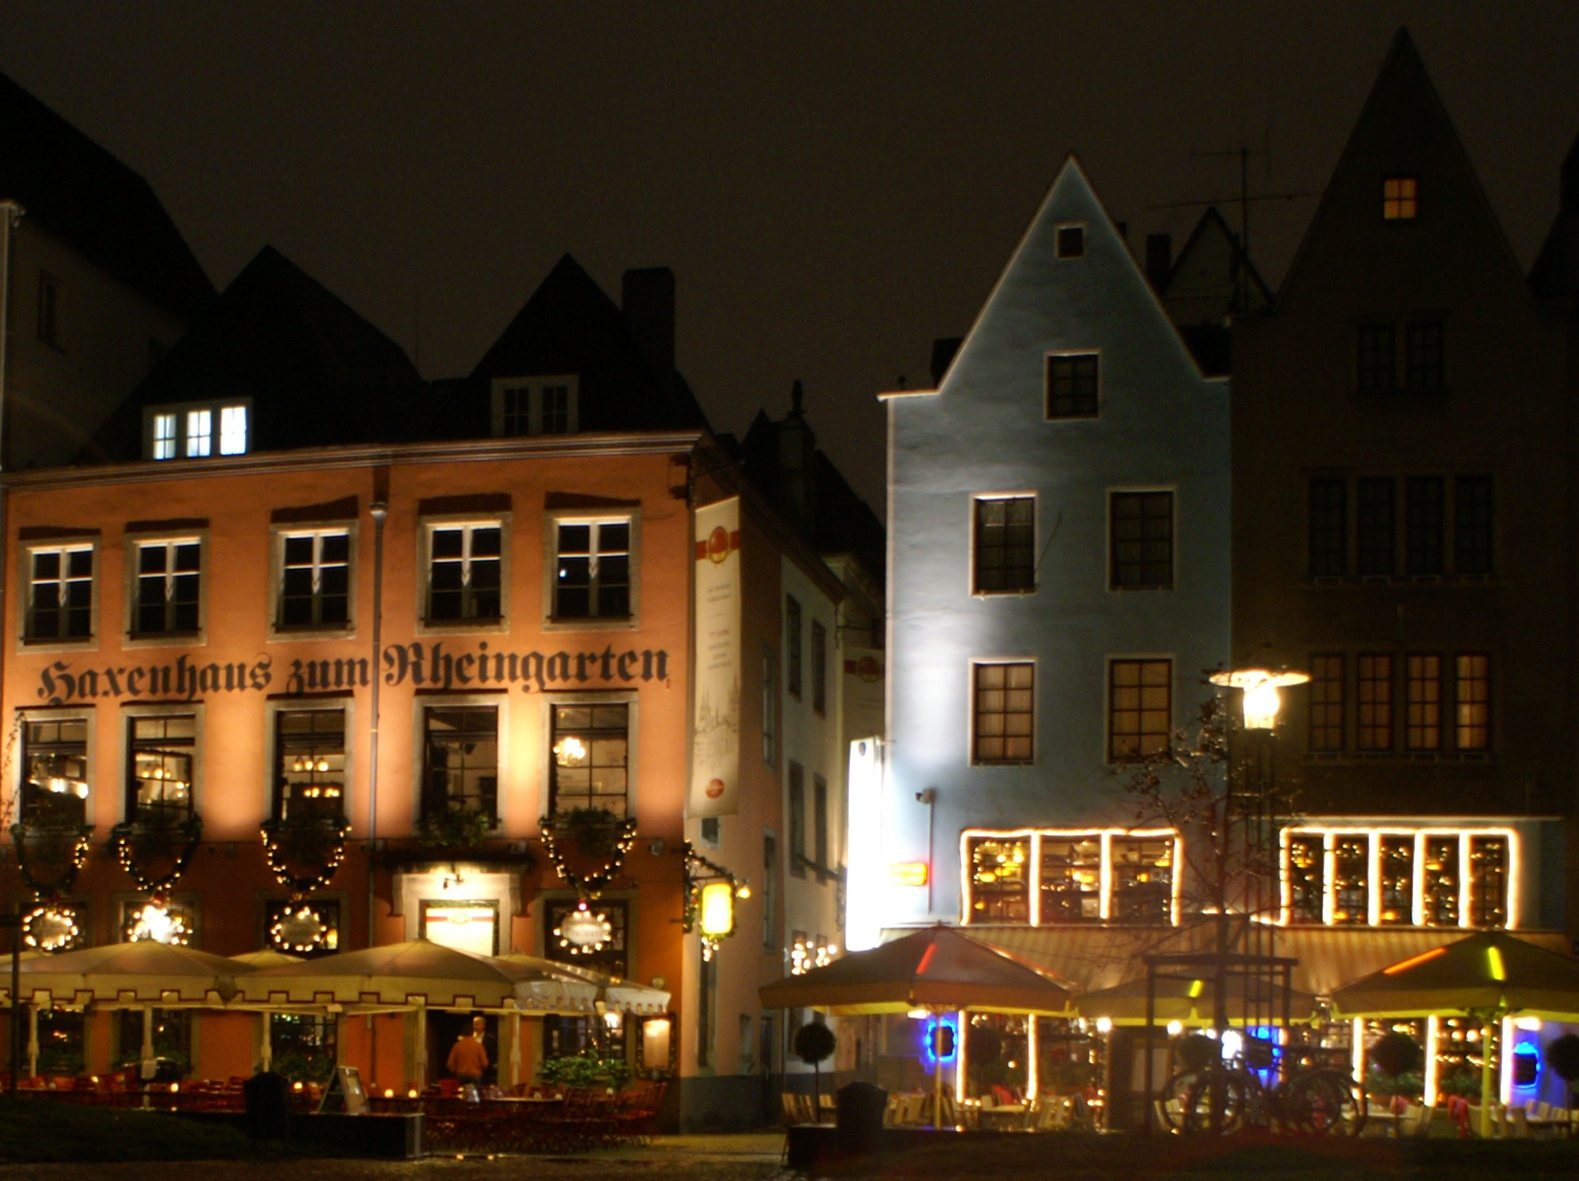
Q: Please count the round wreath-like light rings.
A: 4